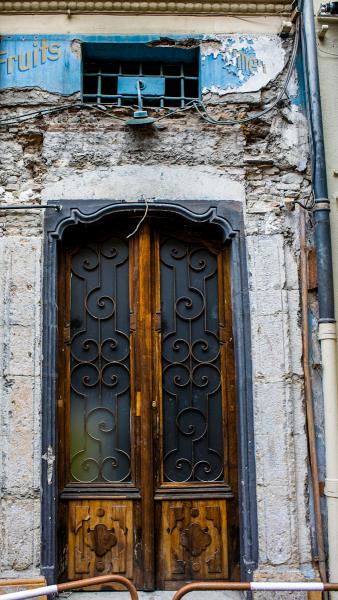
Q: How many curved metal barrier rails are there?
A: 2